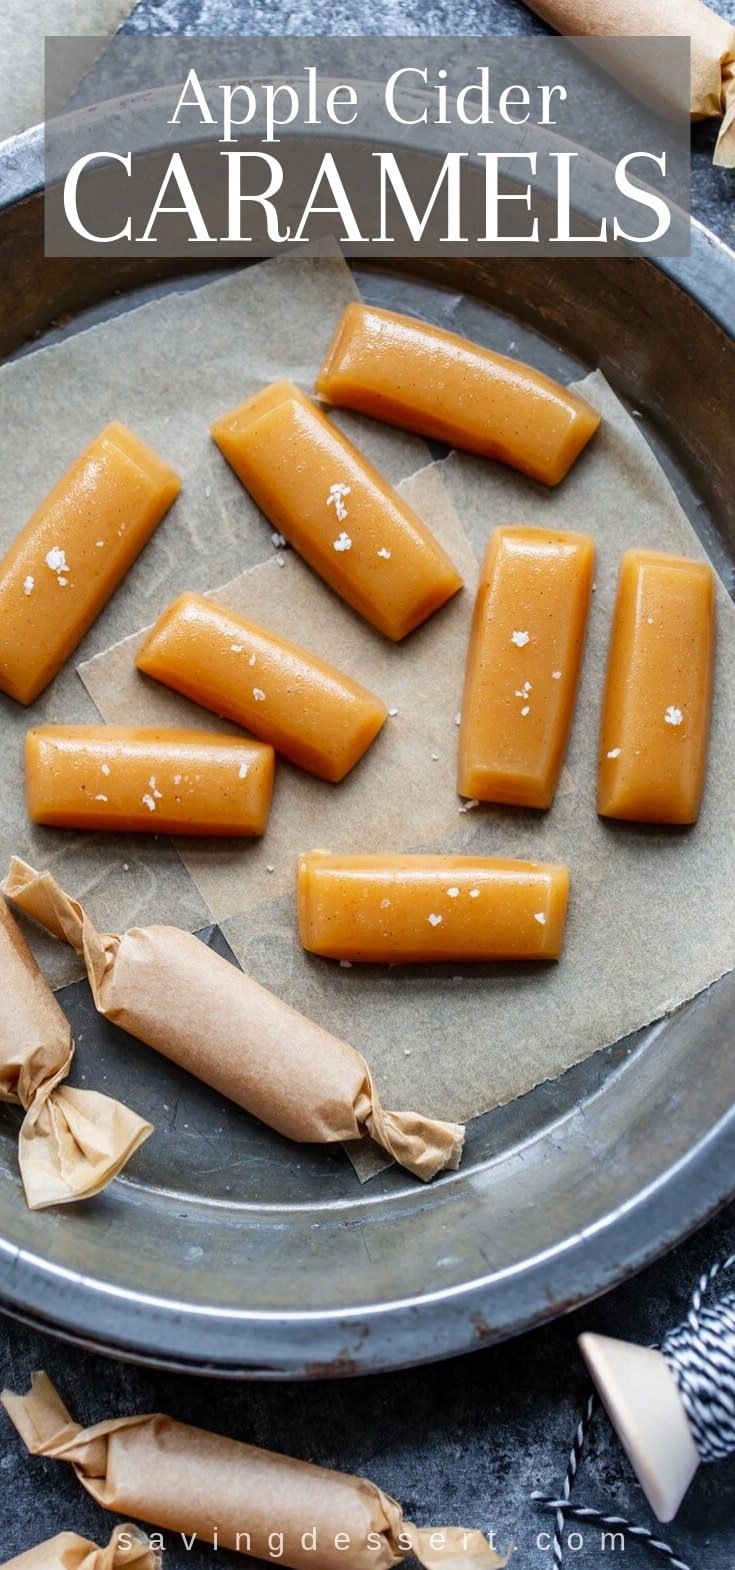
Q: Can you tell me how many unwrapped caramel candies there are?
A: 8